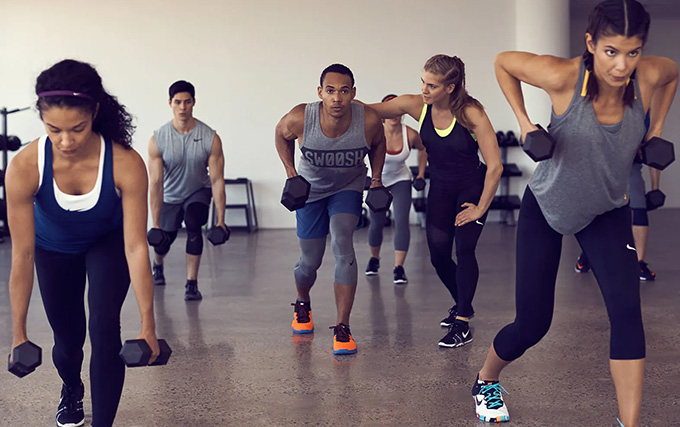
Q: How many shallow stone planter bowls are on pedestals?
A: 0